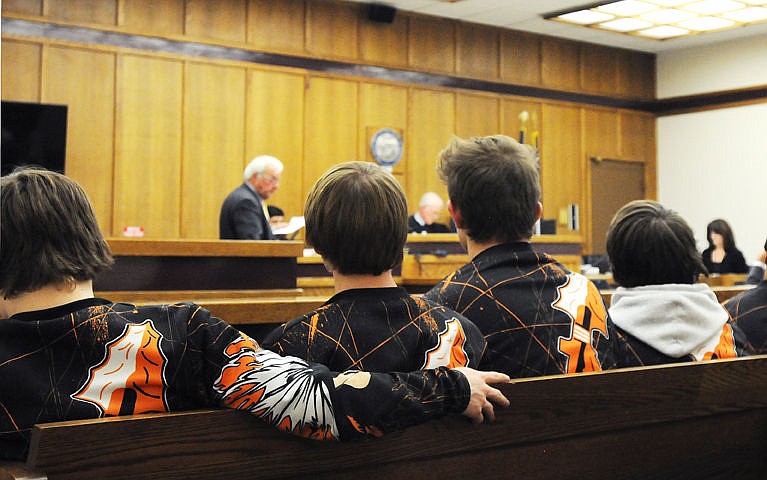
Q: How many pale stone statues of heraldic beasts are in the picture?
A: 0